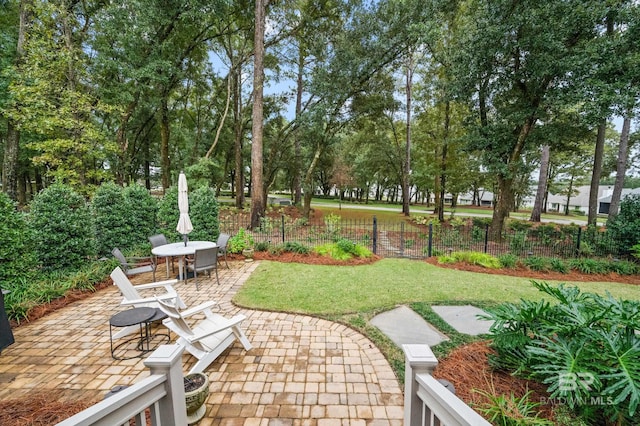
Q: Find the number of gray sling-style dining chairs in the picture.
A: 4